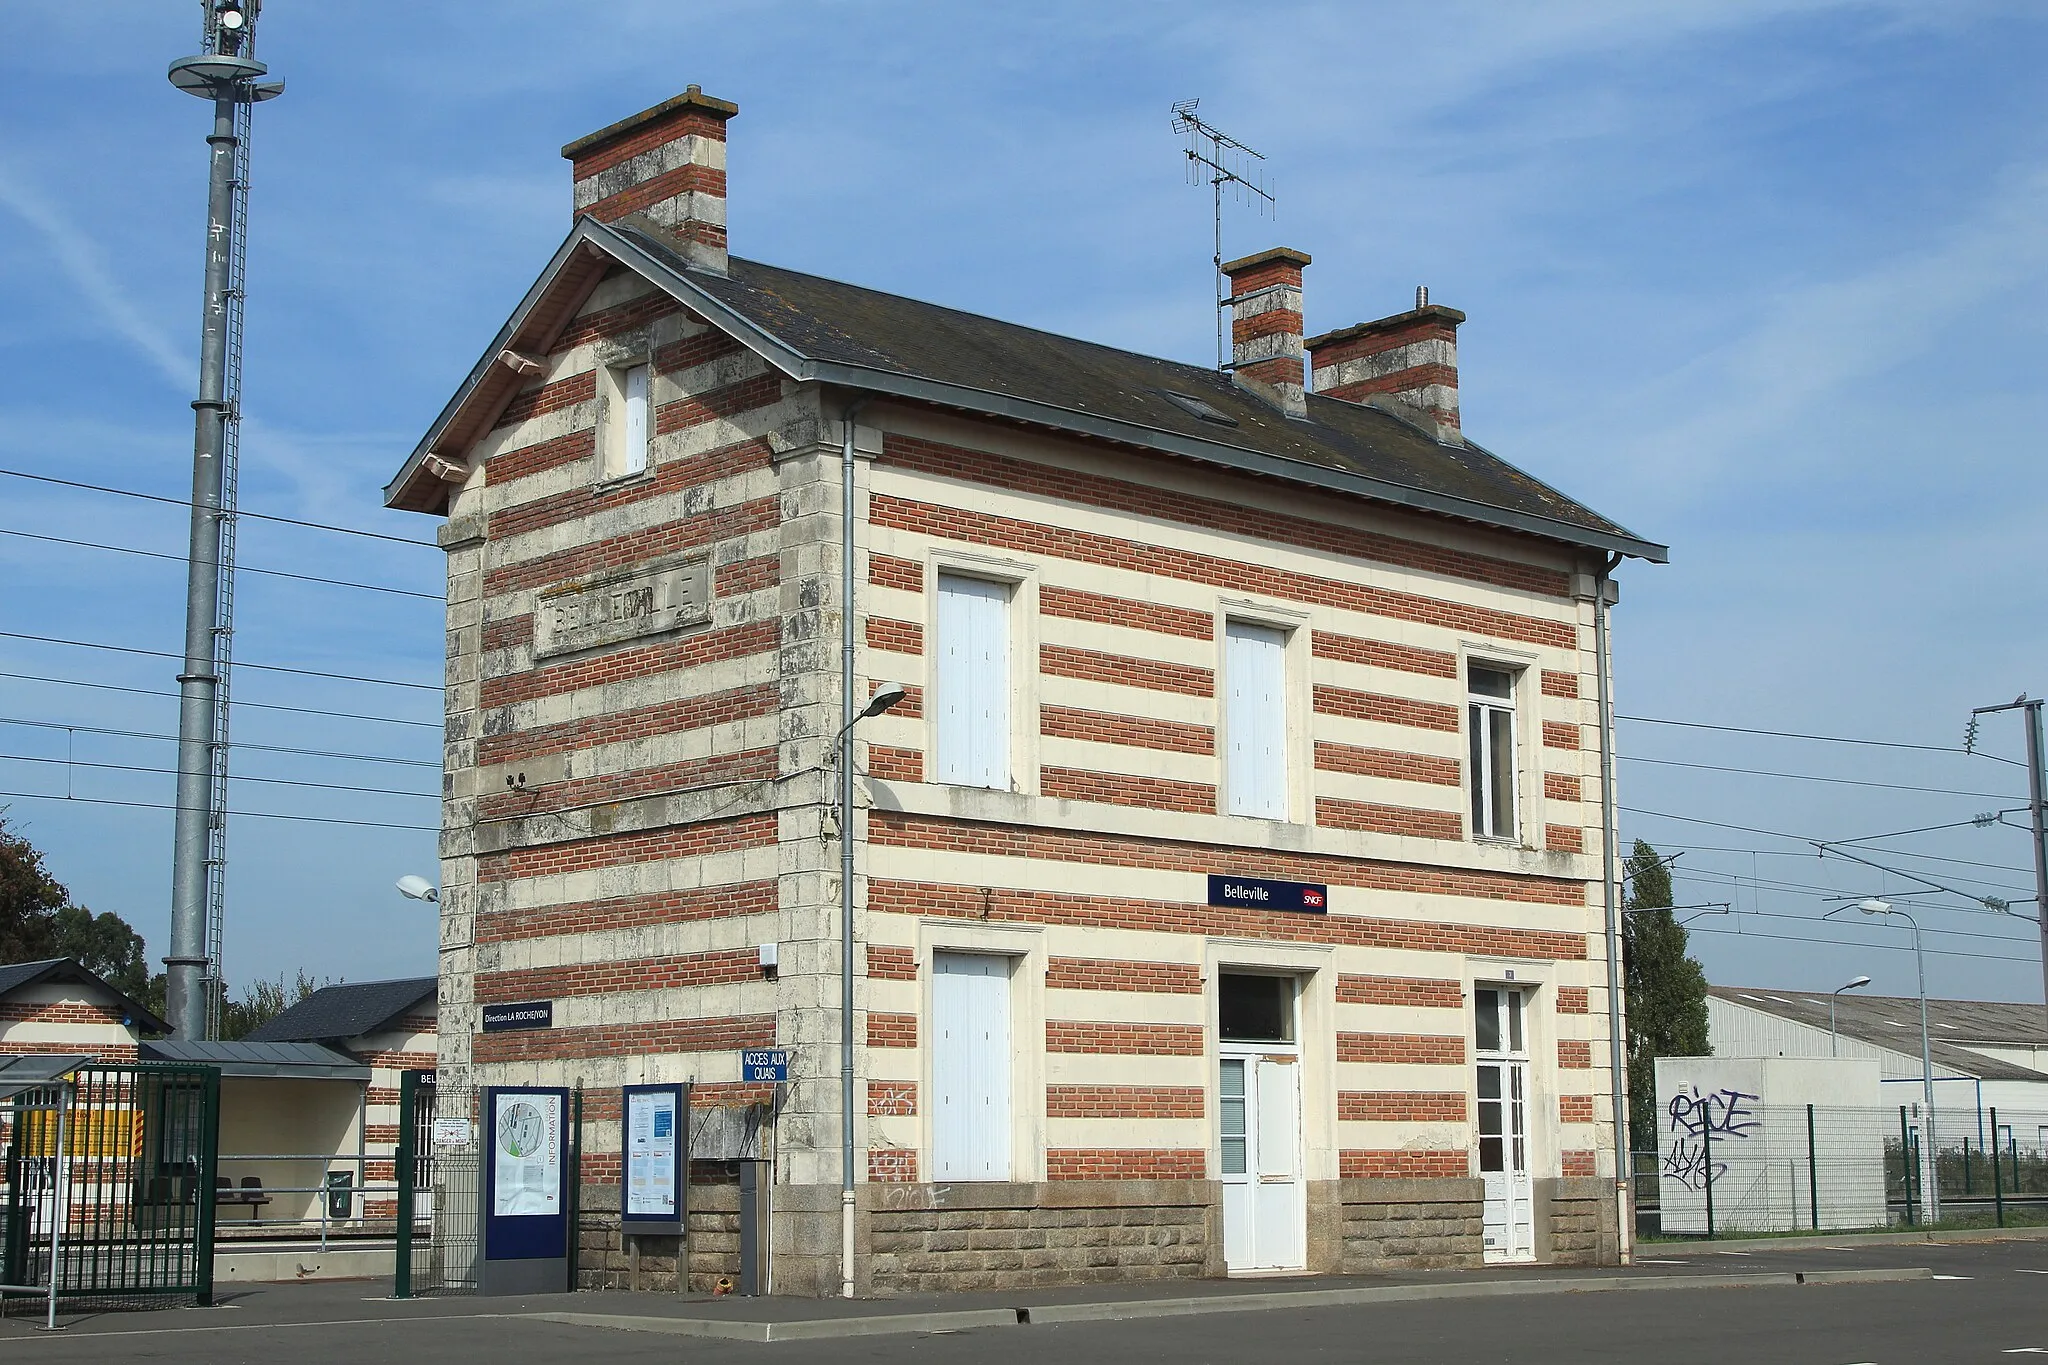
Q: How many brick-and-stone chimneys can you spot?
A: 3